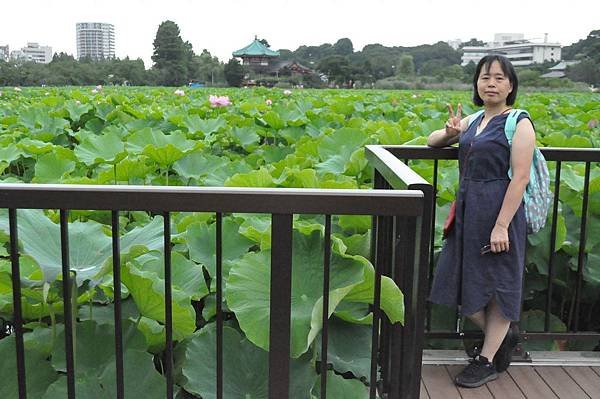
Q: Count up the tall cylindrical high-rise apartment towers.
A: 1